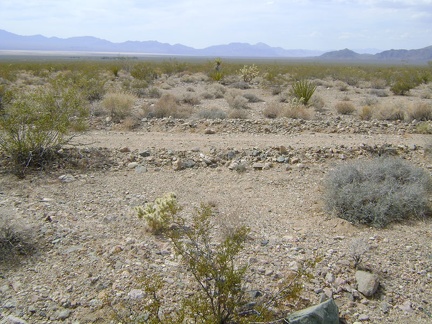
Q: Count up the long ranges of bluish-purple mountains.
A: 1